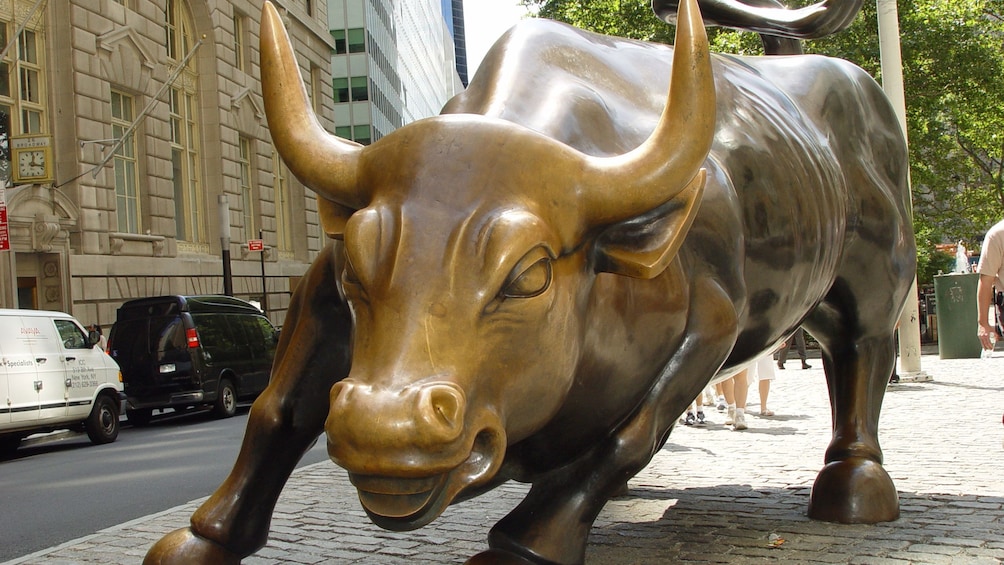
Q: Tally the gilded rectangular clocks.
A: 1